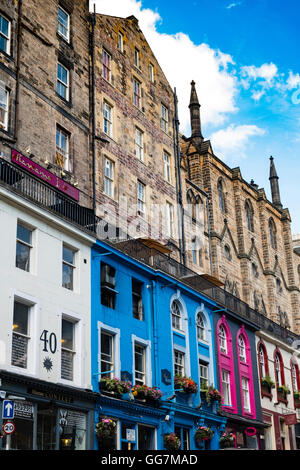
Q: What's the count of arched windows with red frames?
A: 3